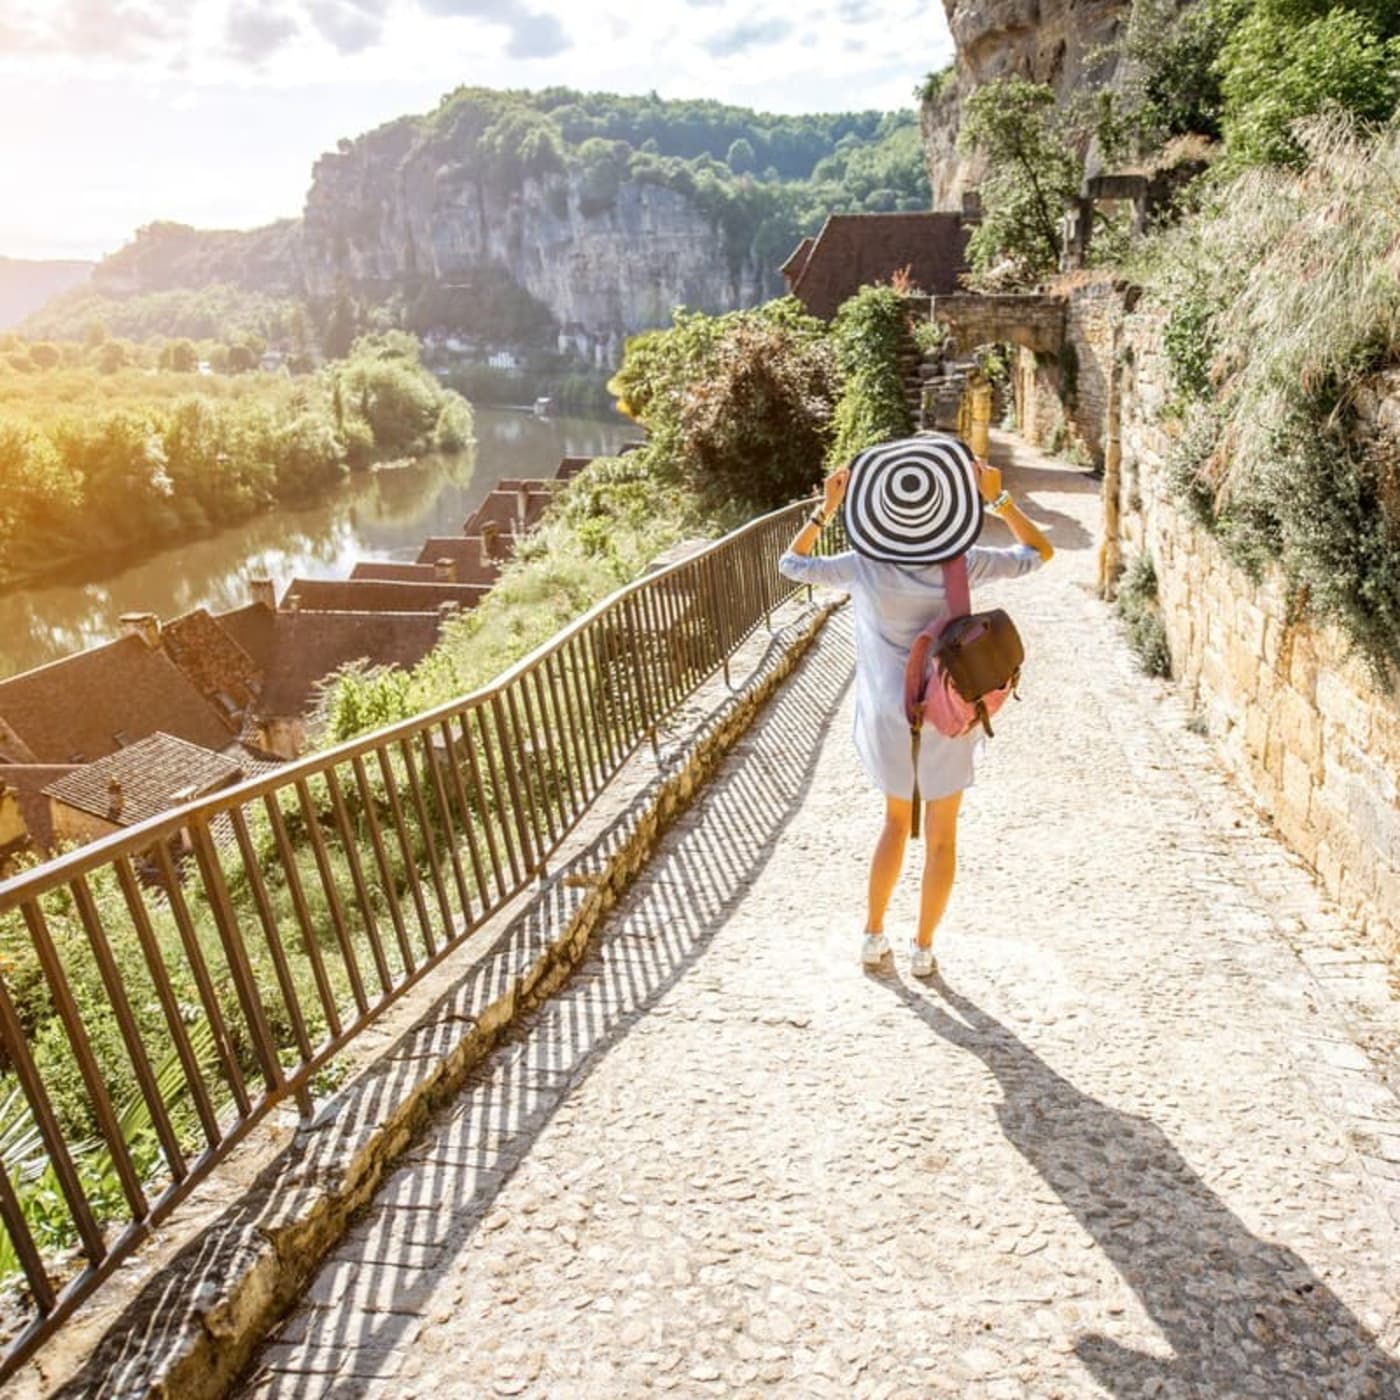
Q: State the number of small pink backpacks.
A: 1